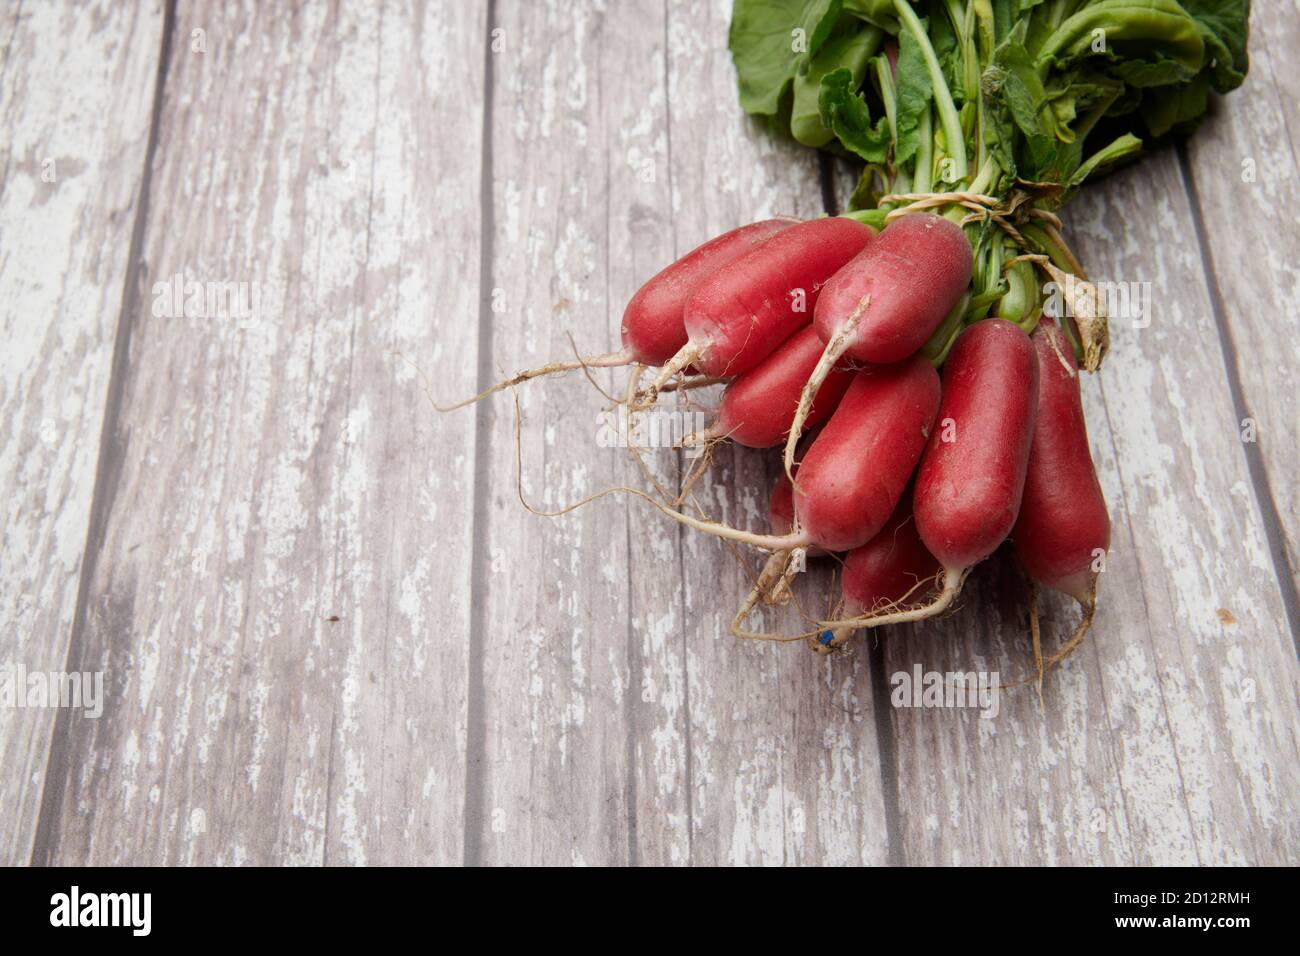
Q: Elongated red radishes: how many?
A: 9